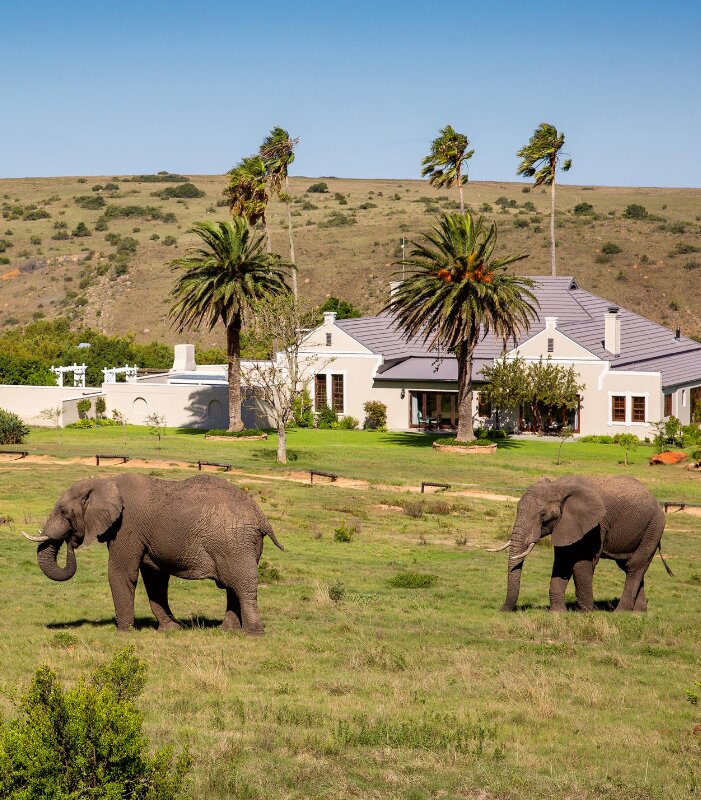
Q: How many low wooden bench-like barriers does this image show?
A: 6